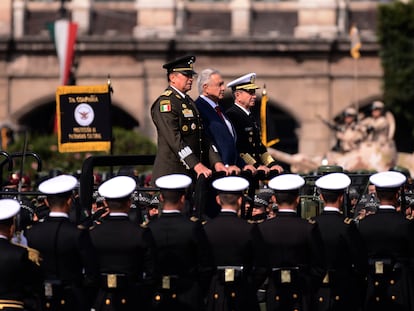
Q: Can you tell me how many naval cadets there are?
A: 8